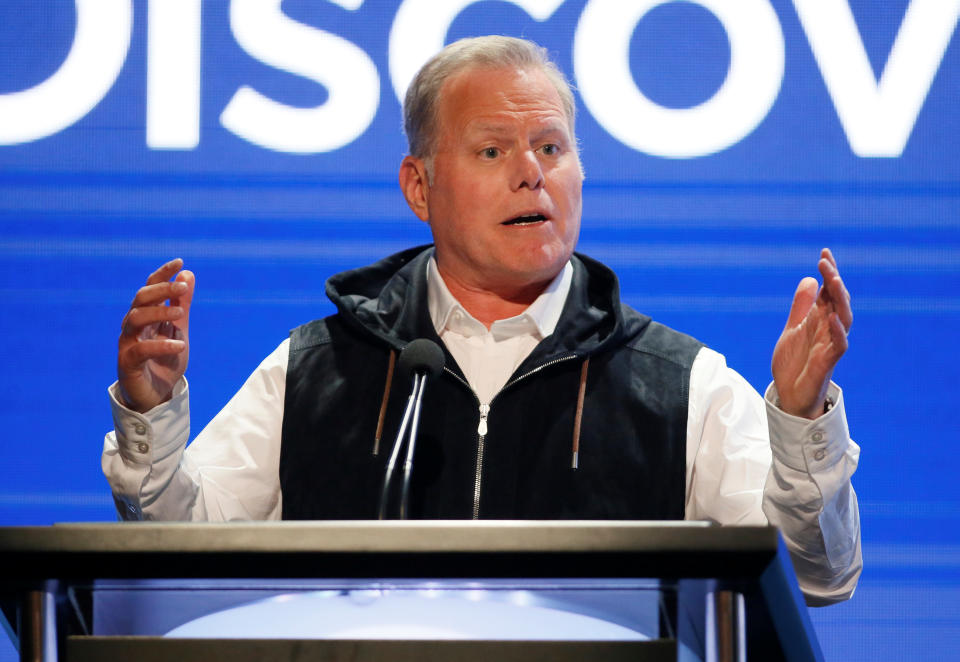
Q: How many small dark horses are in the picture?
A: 0